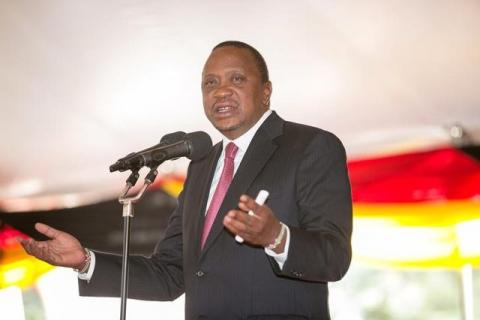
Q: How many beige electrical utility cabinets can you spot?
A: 0